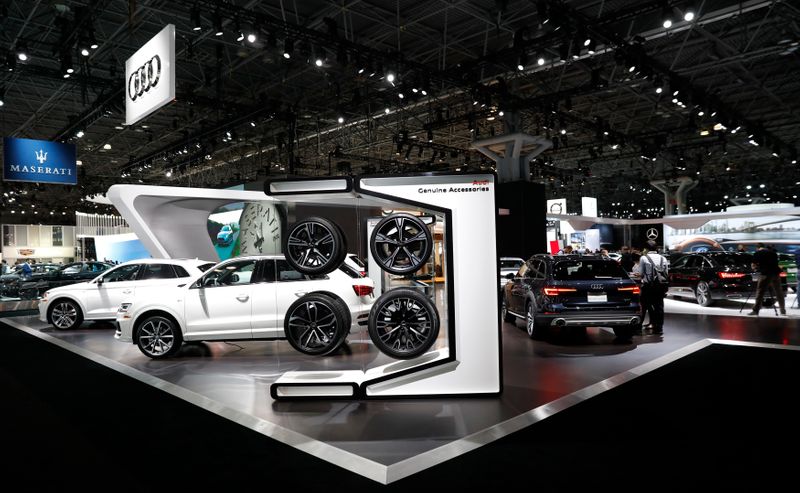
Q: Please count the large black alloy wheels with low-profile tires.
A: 4